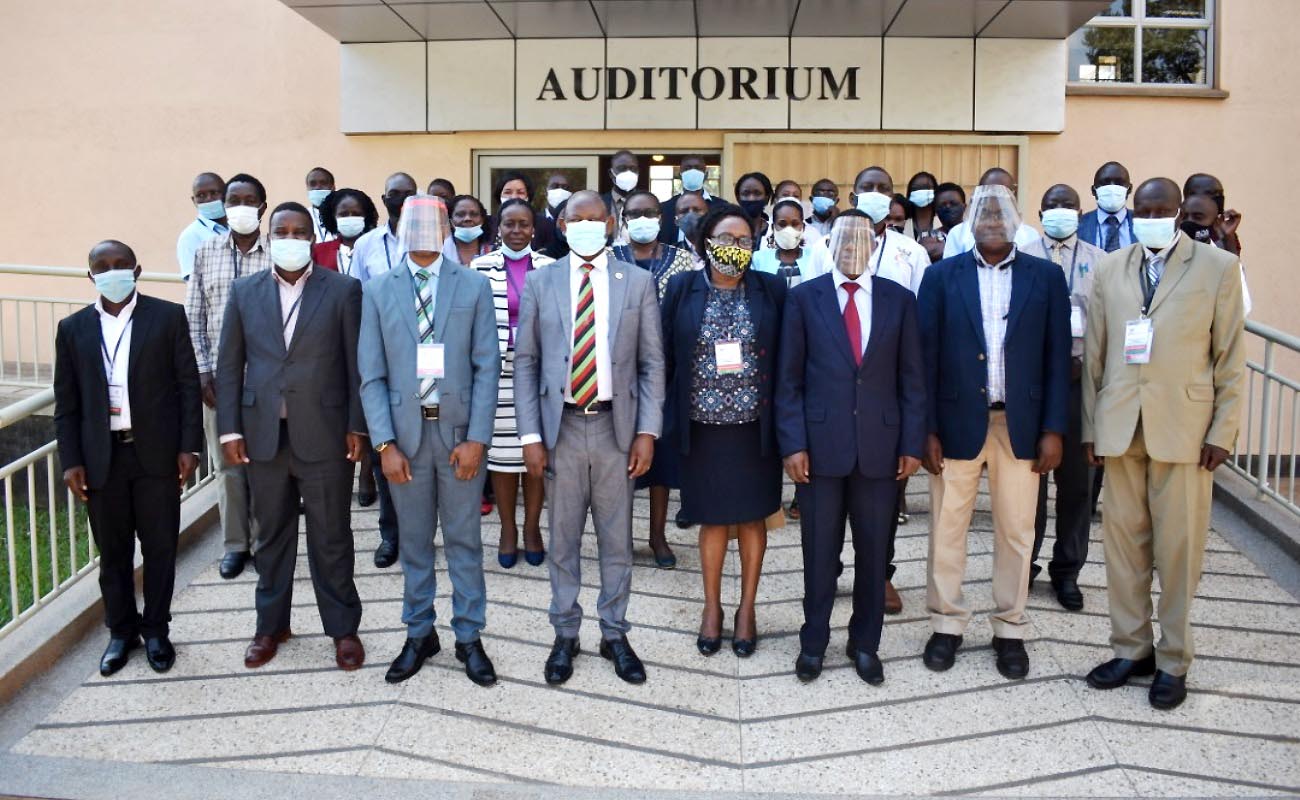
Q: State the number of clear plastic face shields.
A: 3